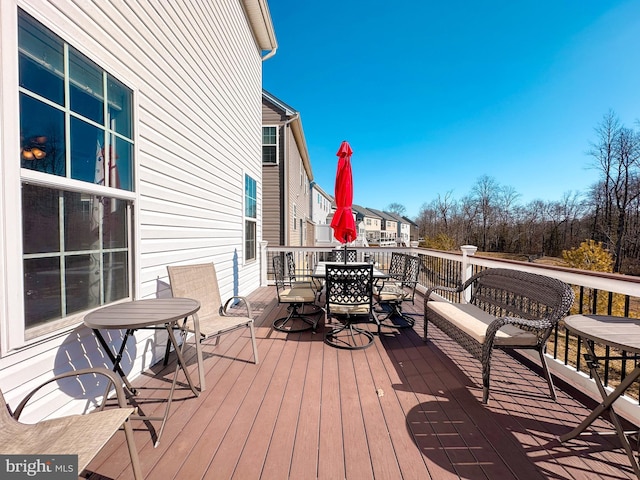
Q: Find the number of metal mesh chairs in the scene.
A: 6